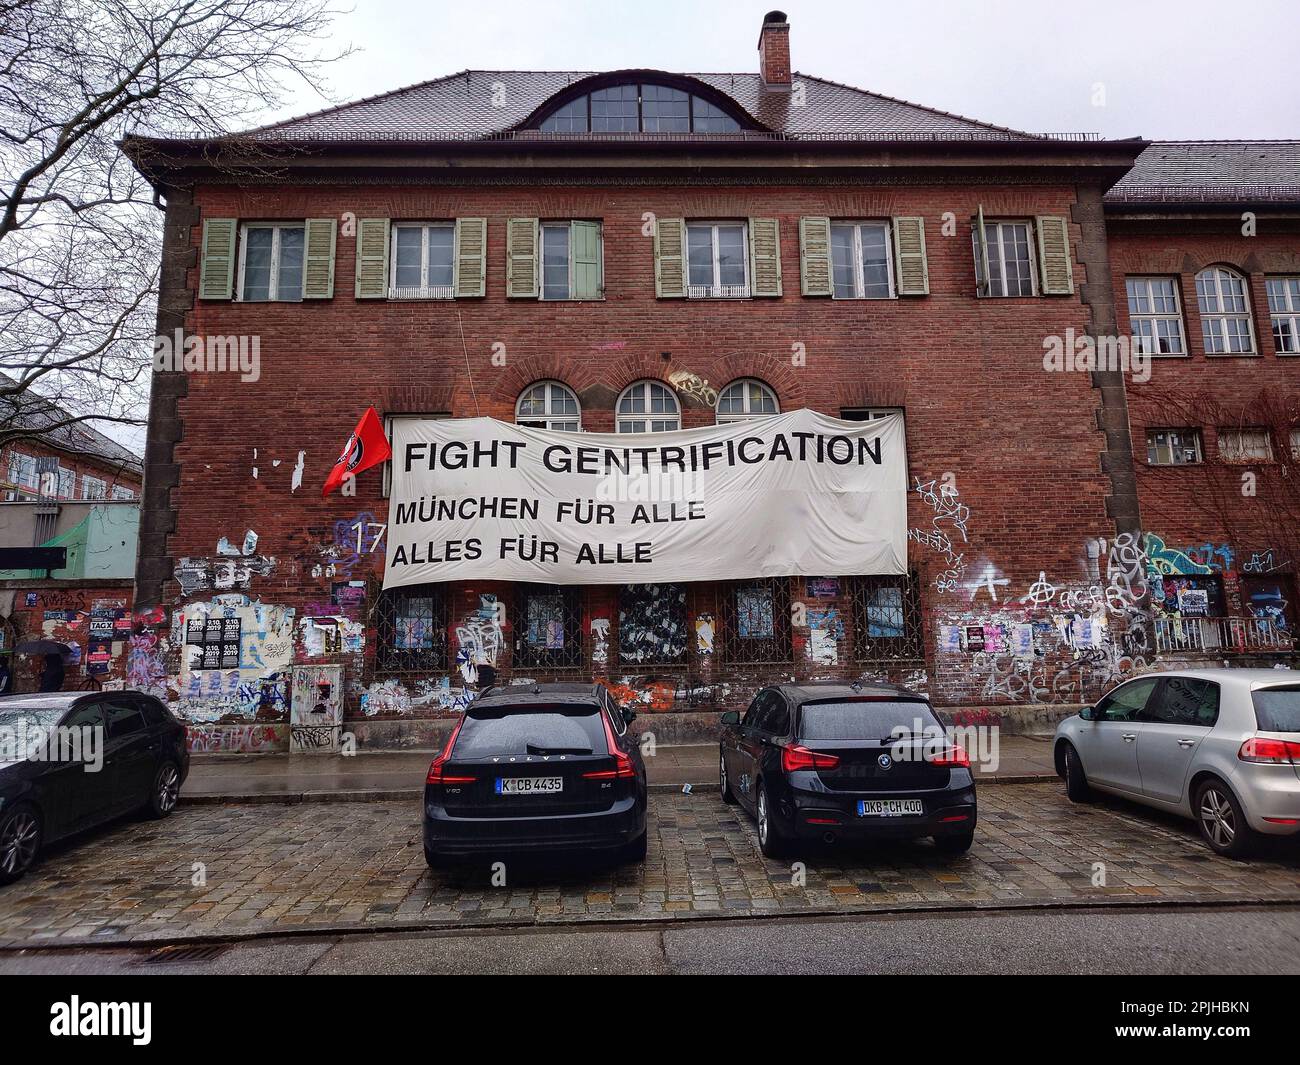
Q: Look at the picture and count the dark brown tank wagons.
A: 0